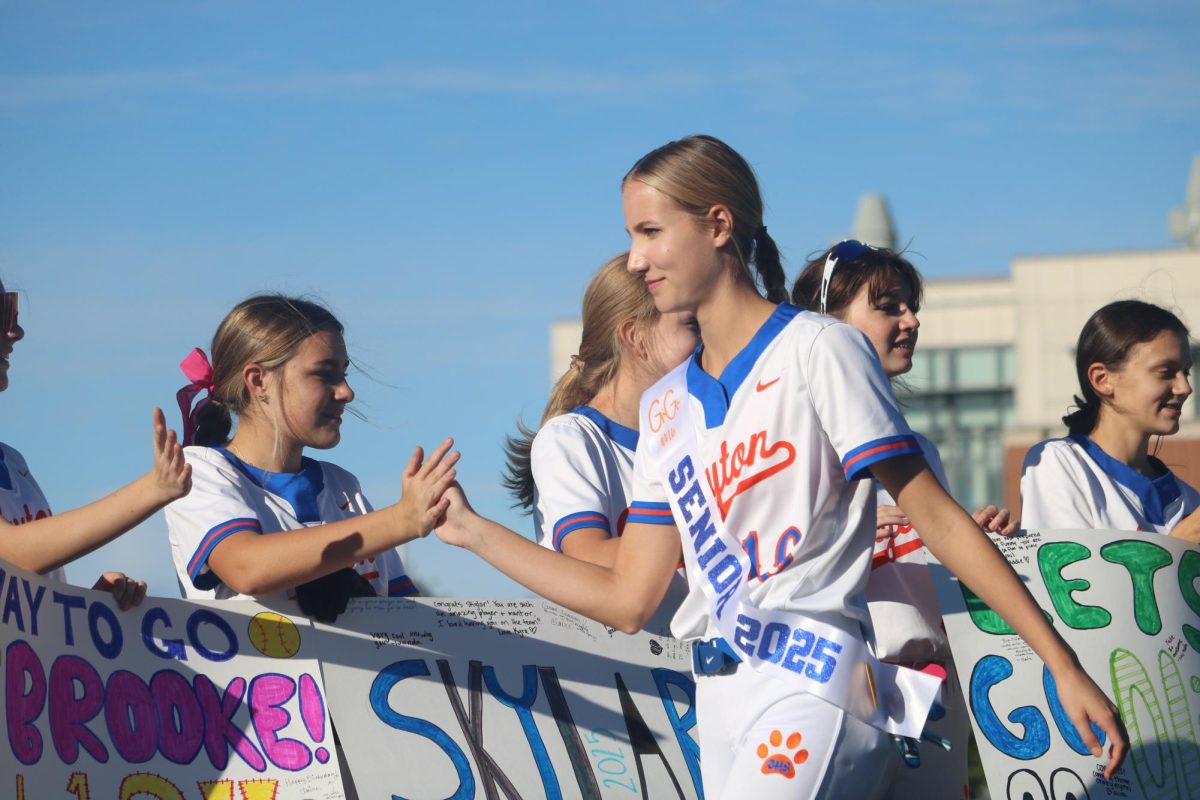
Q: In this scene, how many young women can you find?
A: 6